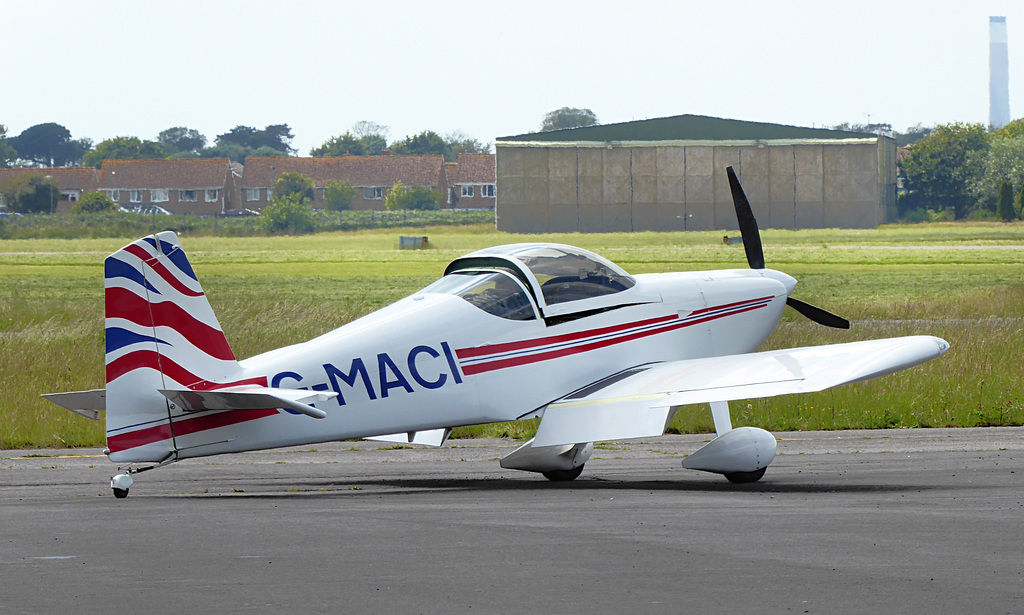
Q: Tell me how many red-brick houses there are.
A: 4